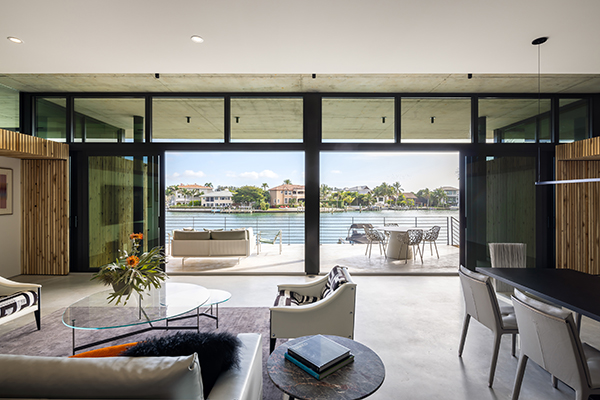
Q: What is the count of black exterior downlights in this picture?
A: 4